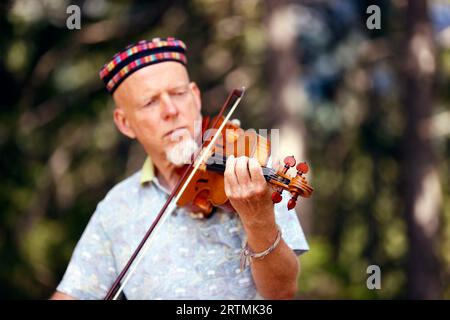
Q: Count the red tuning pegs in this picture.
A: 4